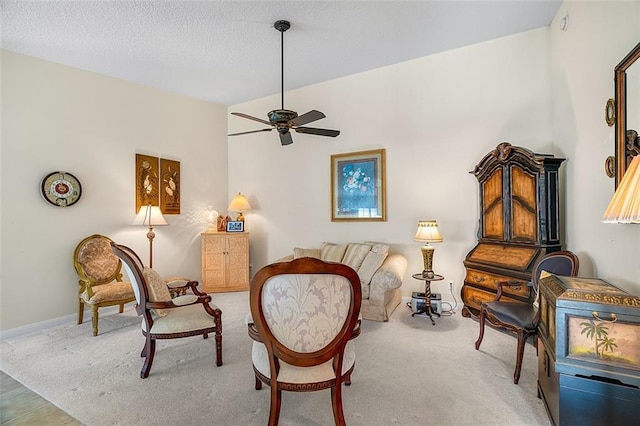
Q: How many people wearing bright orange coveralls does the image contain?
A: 0